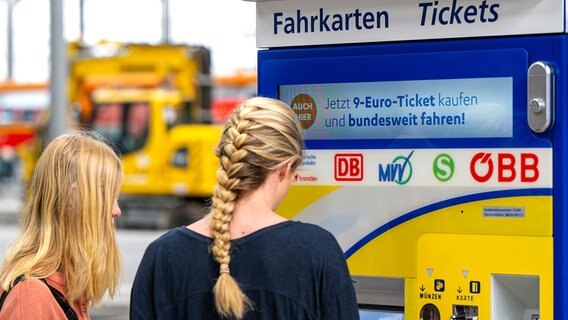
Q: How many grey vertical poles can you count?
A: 4